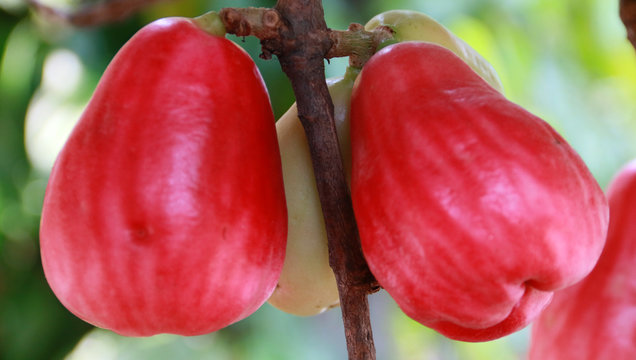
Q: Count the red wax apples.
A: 3